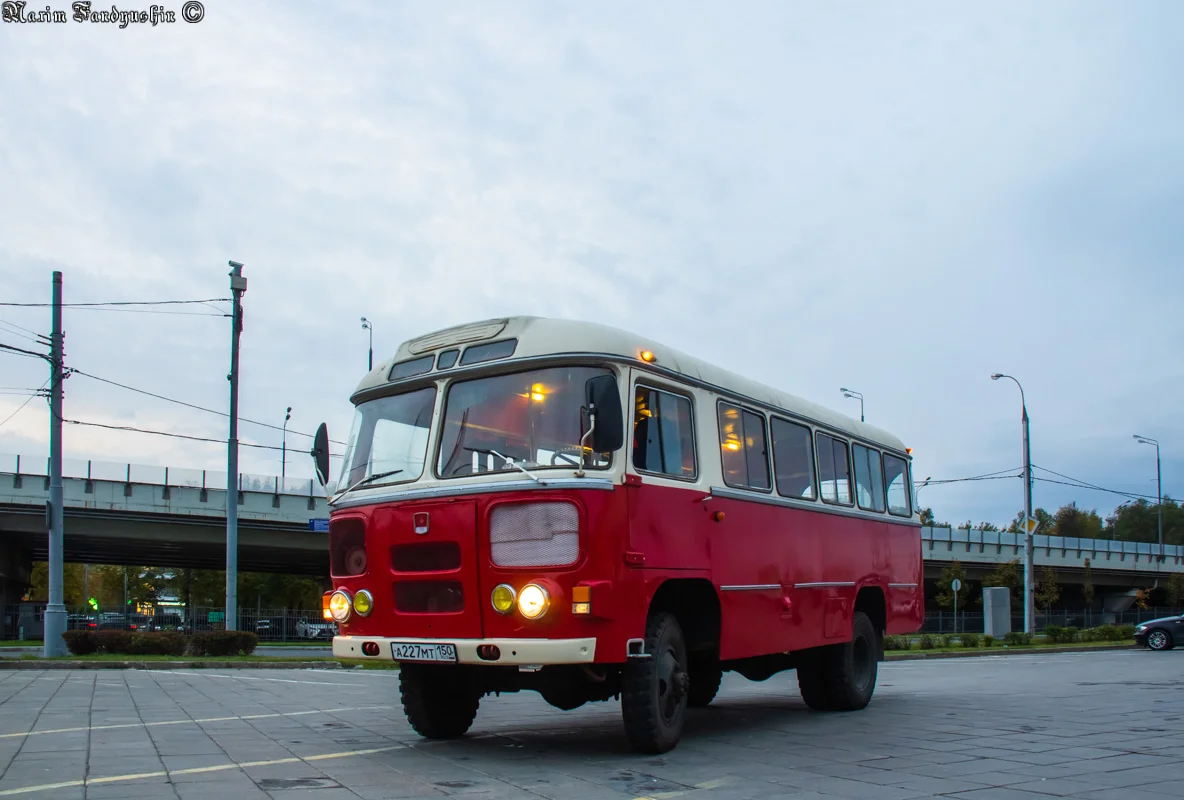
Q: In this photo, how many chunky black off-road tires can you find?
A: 4